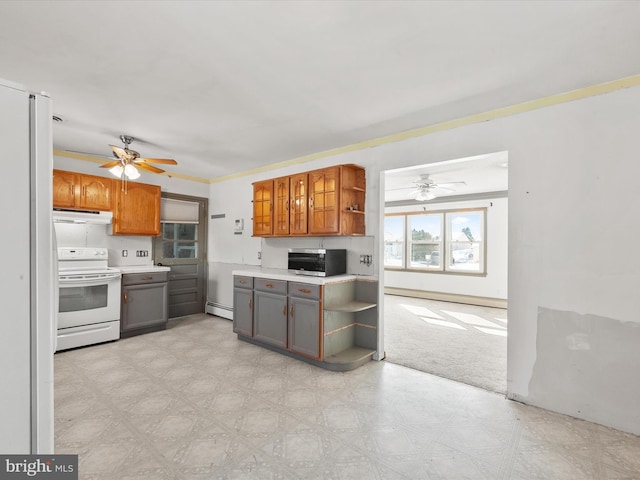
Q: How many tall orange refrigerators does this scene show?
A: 0